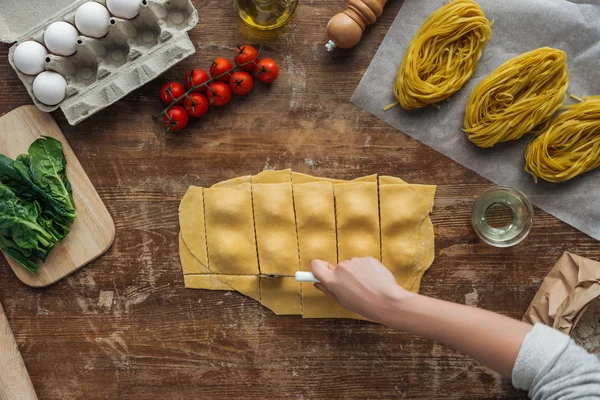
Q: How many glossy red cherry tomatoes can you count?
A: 9